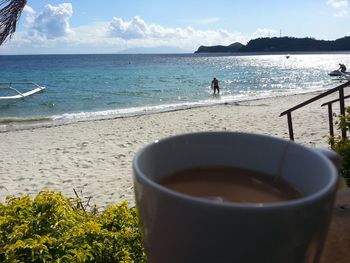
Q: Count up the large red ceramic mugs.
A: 0